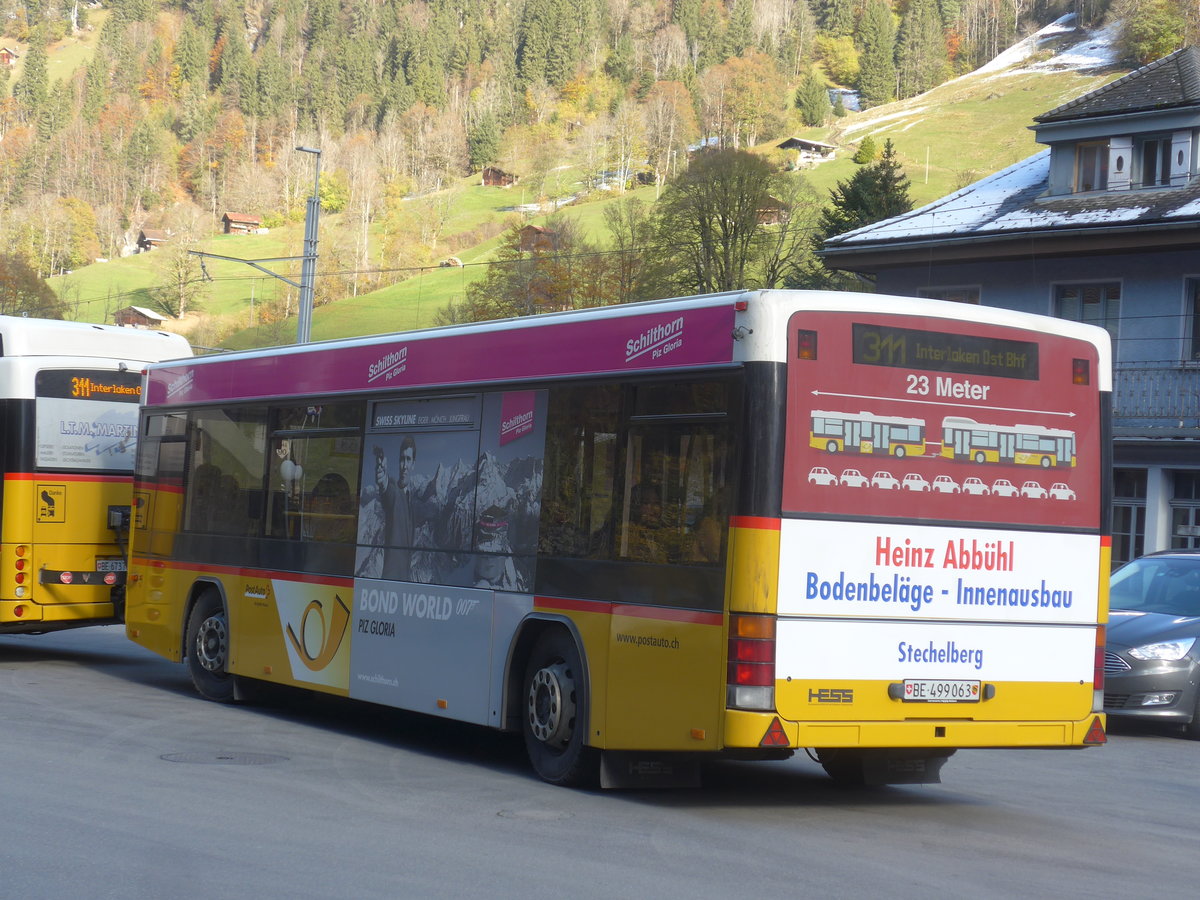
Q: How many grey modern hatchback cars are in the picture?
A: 1